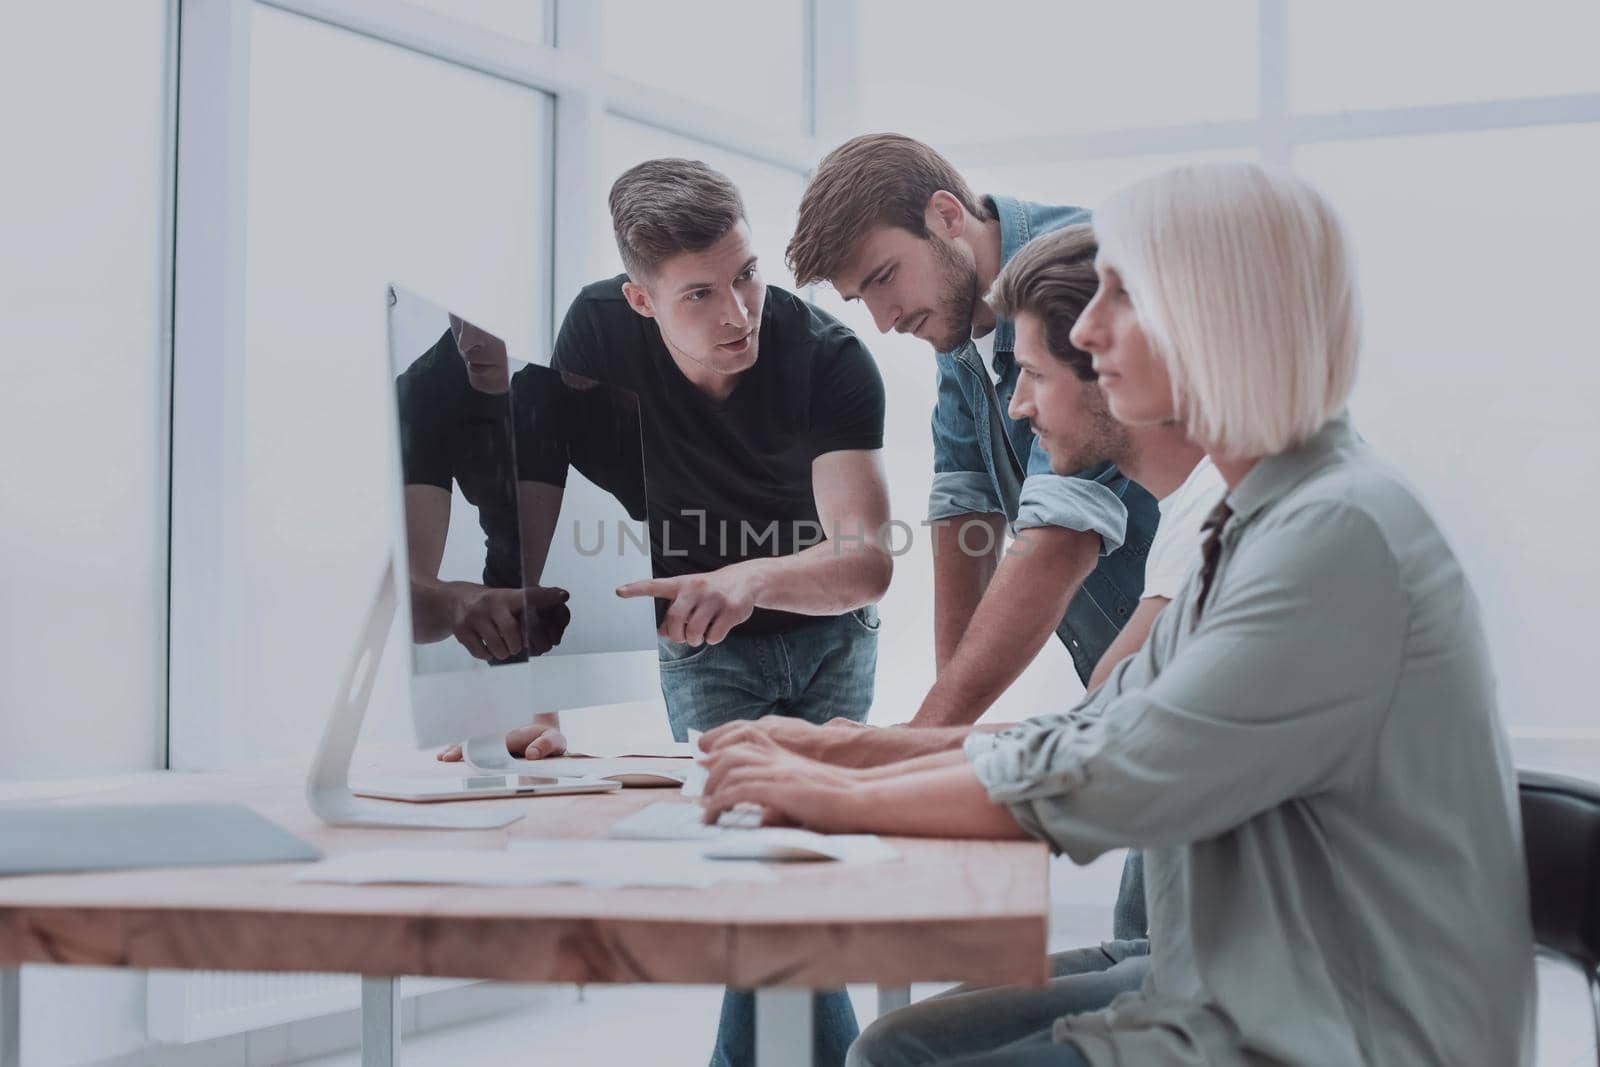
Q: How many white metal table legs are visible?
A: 4